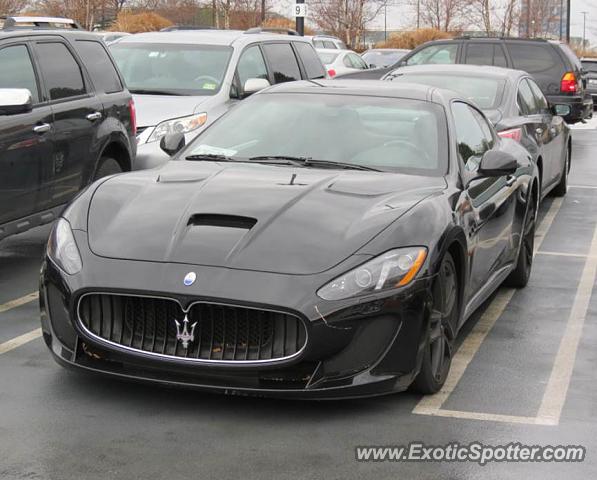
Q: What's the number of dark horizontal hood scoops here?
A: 1